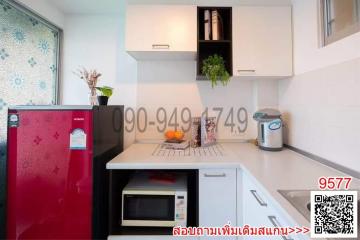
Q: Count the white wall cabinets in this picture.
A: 2